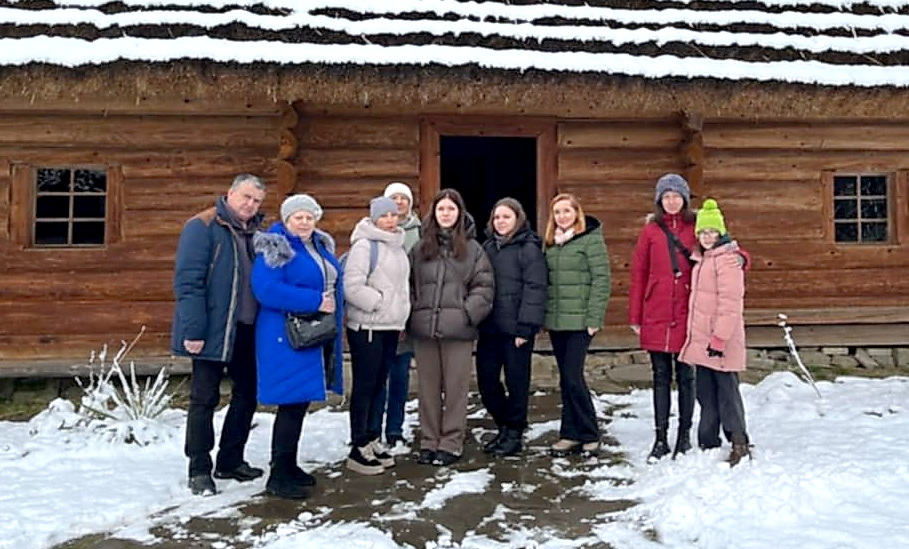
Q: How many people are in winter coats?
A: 9